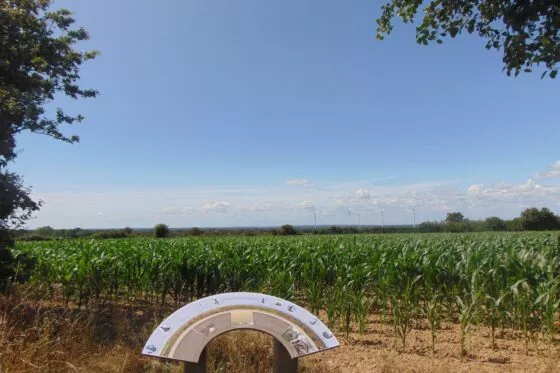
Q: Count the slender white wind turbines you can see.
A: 5